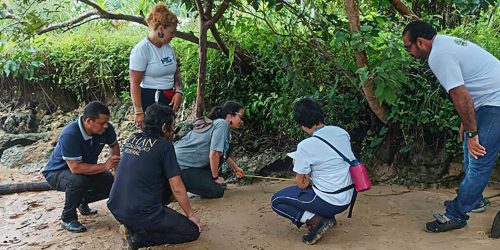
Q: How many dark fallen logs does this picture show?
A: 1